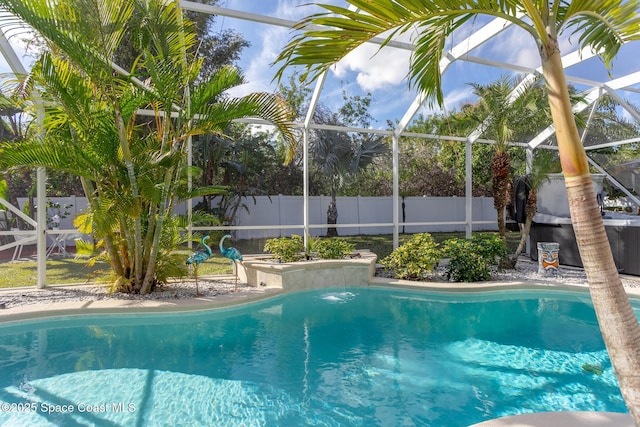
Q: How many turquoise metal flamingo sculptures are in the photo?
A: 2